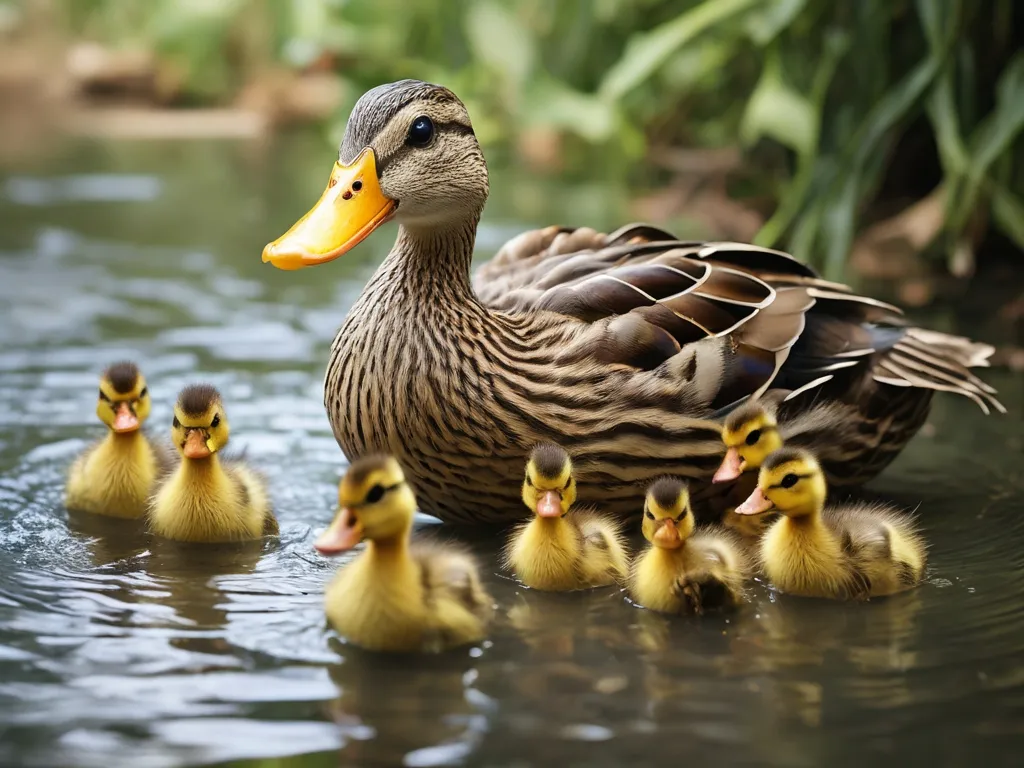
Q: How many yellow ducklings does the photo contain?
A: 7